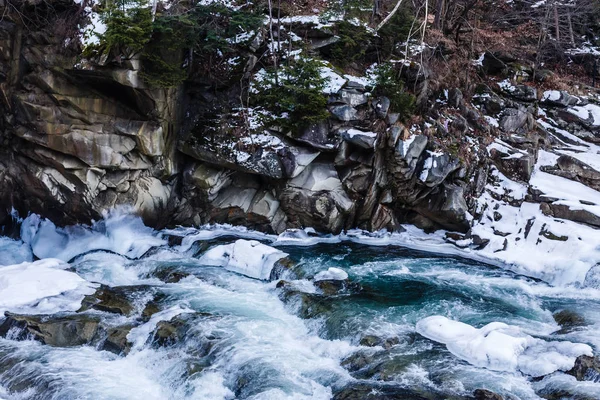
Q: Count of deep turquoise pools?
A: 1